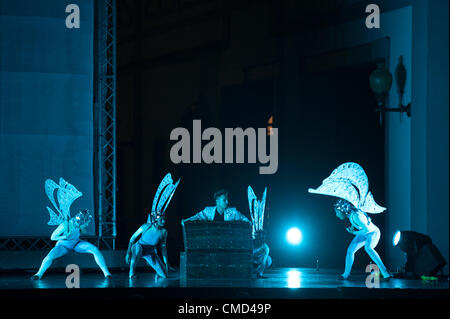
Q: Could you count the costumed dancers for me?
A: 4